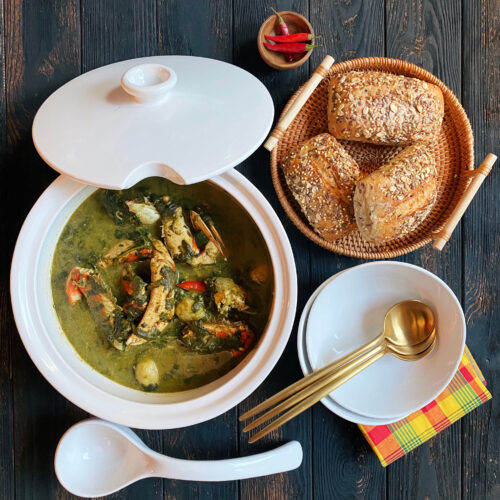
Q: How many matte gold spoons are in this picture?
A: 3